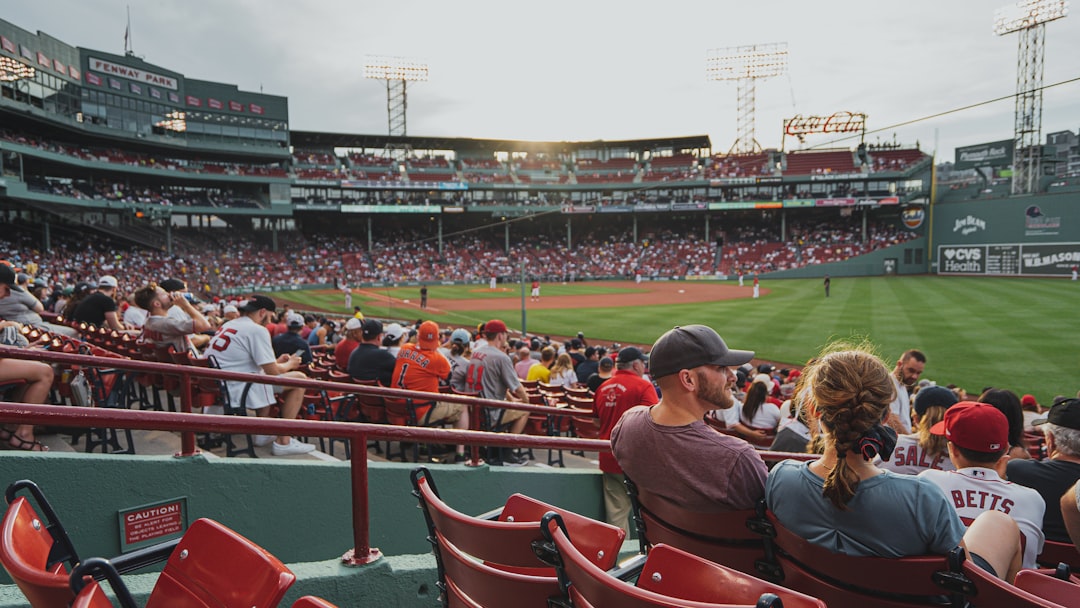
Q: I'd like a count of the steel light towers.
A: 3